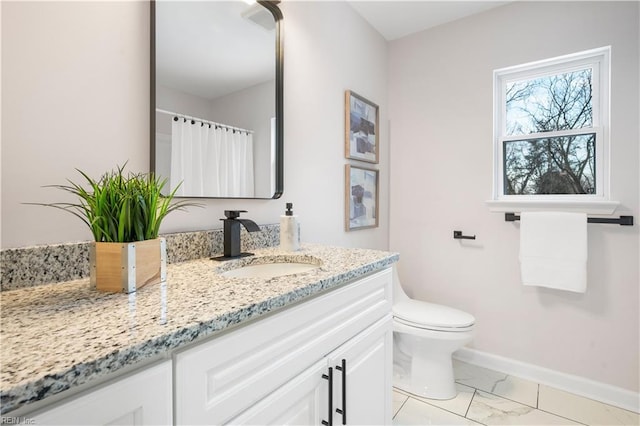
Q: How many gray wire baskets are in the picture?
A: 0